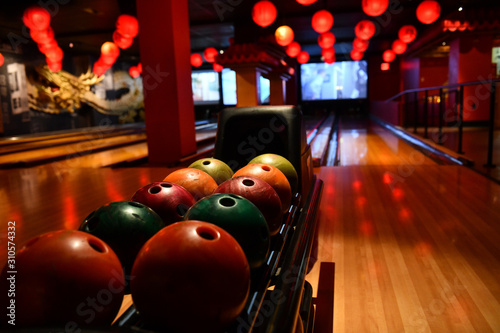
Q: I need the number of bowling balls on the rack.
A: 10